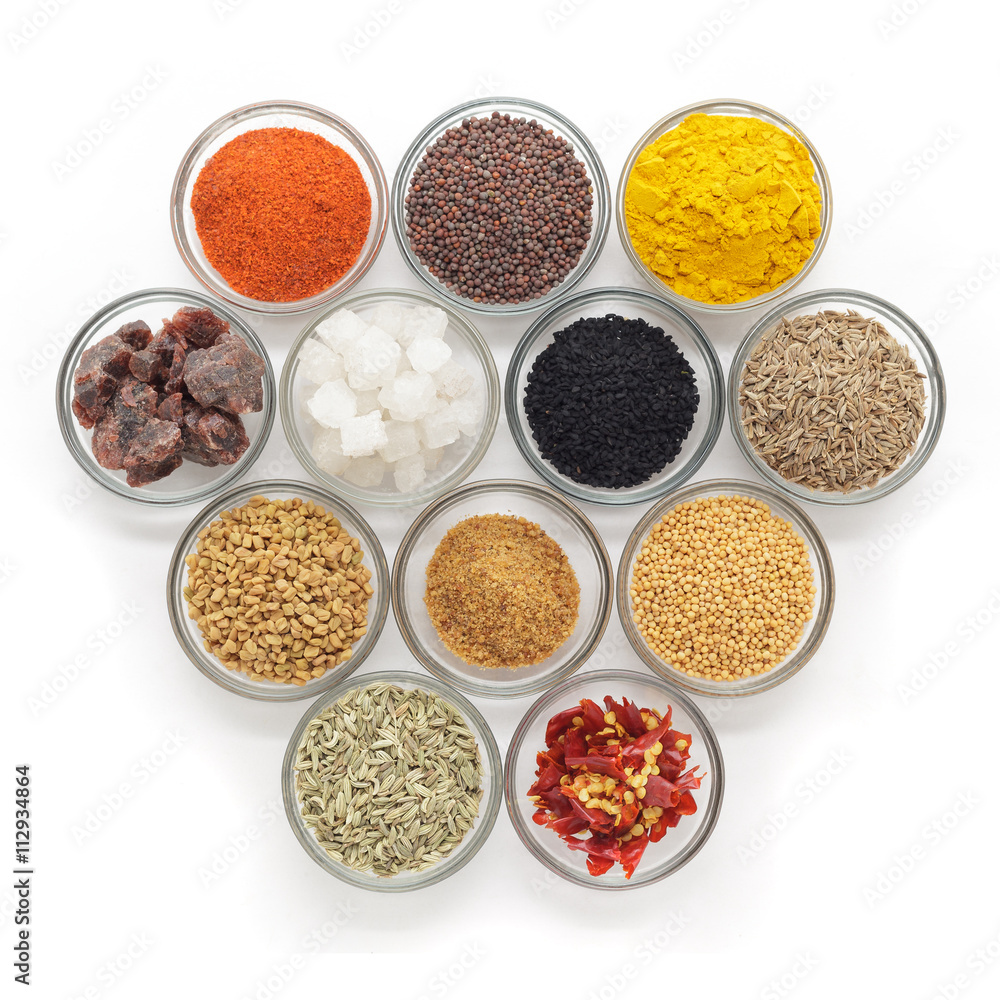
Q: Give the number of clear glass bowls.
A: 12